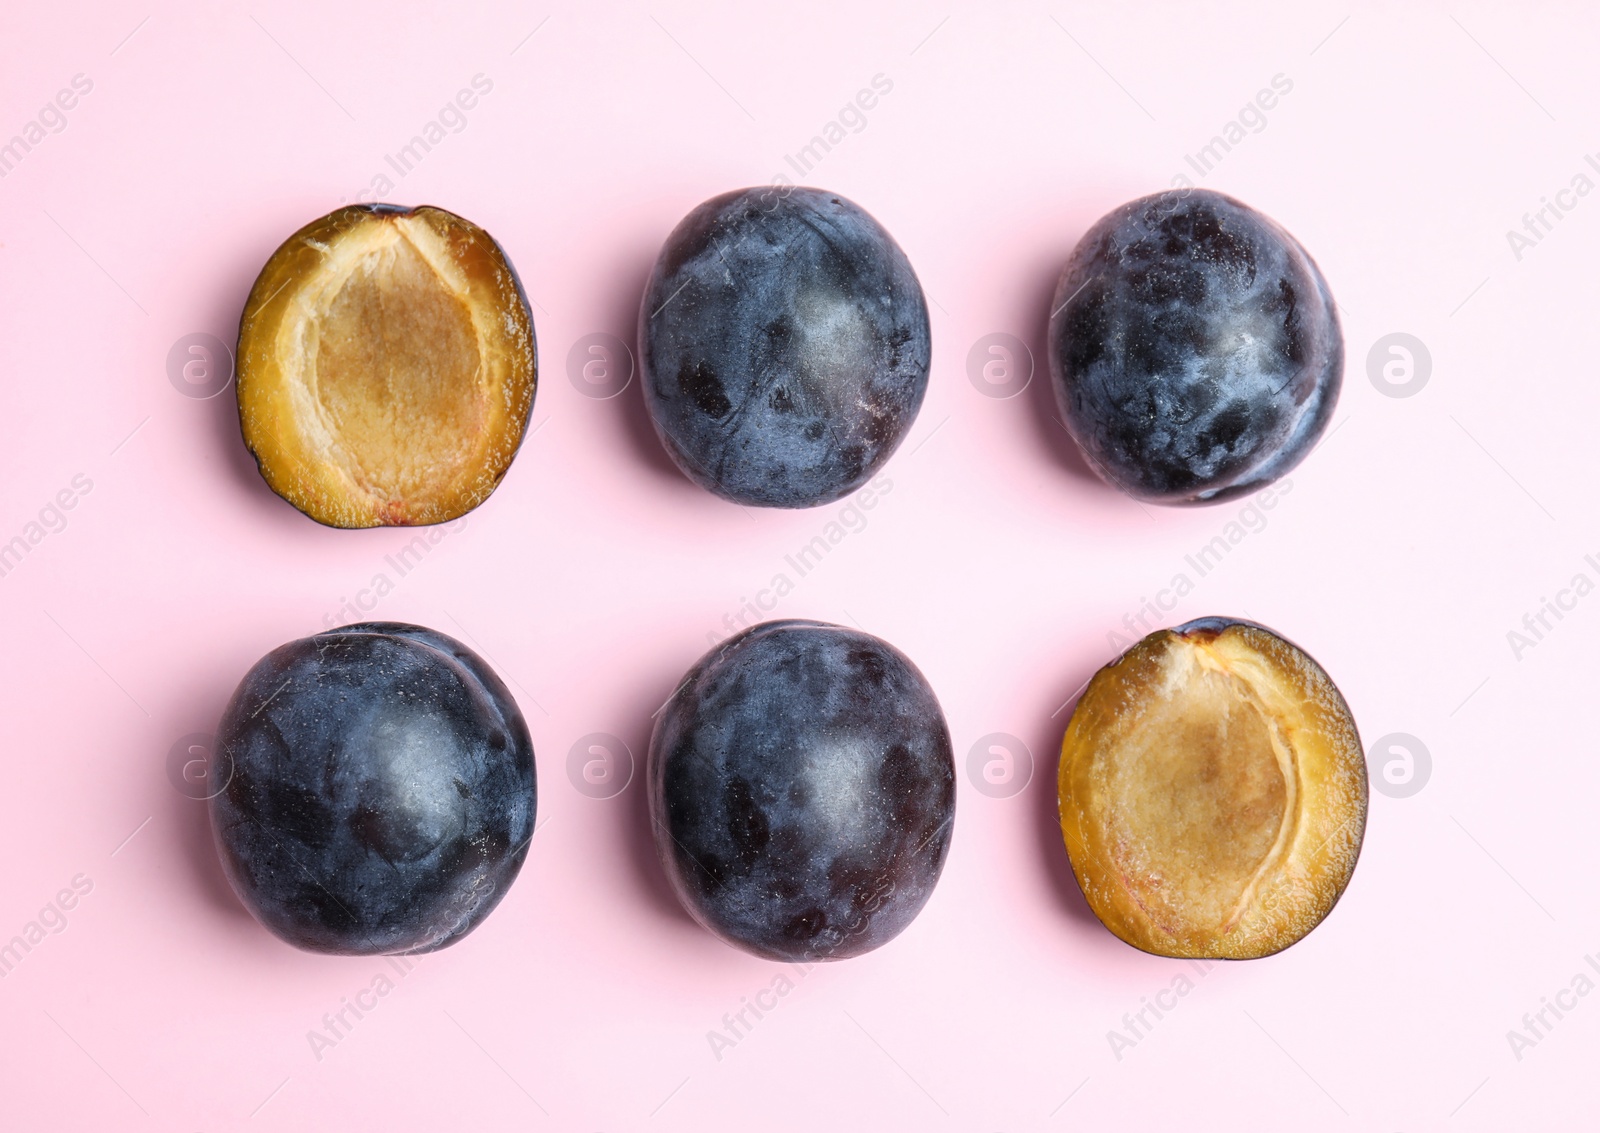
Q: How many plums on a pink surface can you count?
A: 6